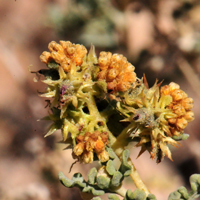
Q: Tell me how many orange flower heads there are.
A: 4